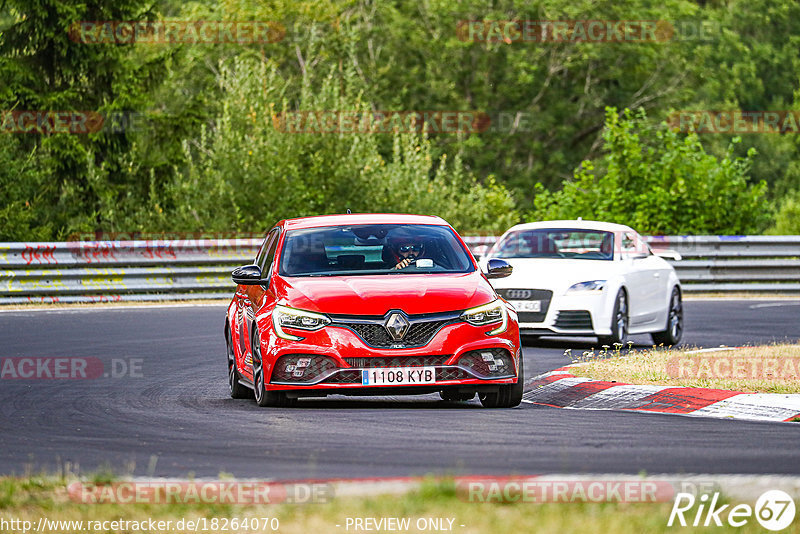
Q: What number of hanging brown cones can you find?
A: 0